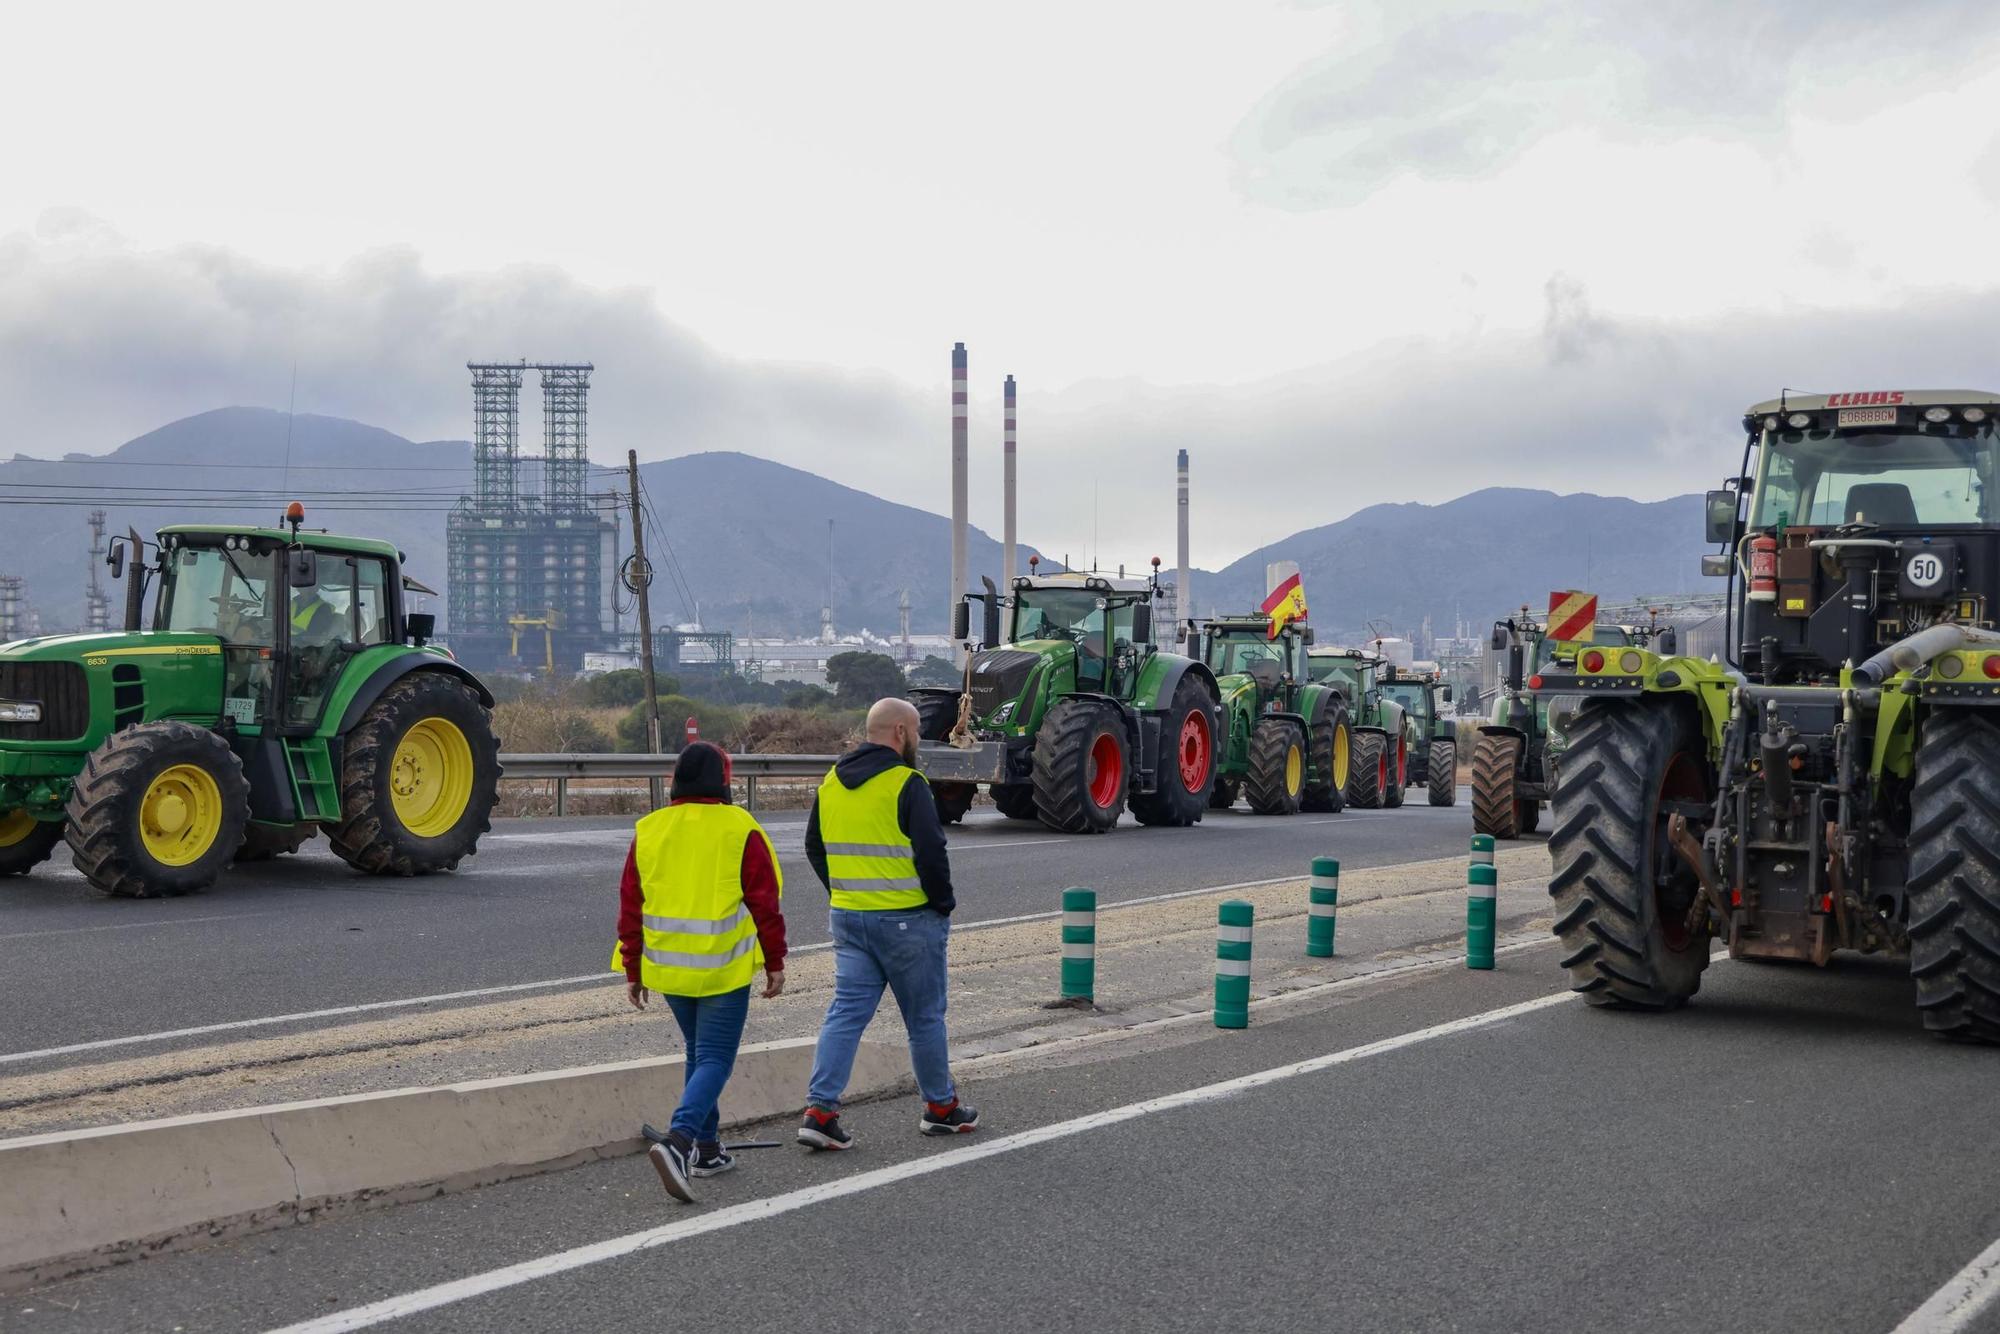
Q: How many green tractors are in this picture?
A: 7